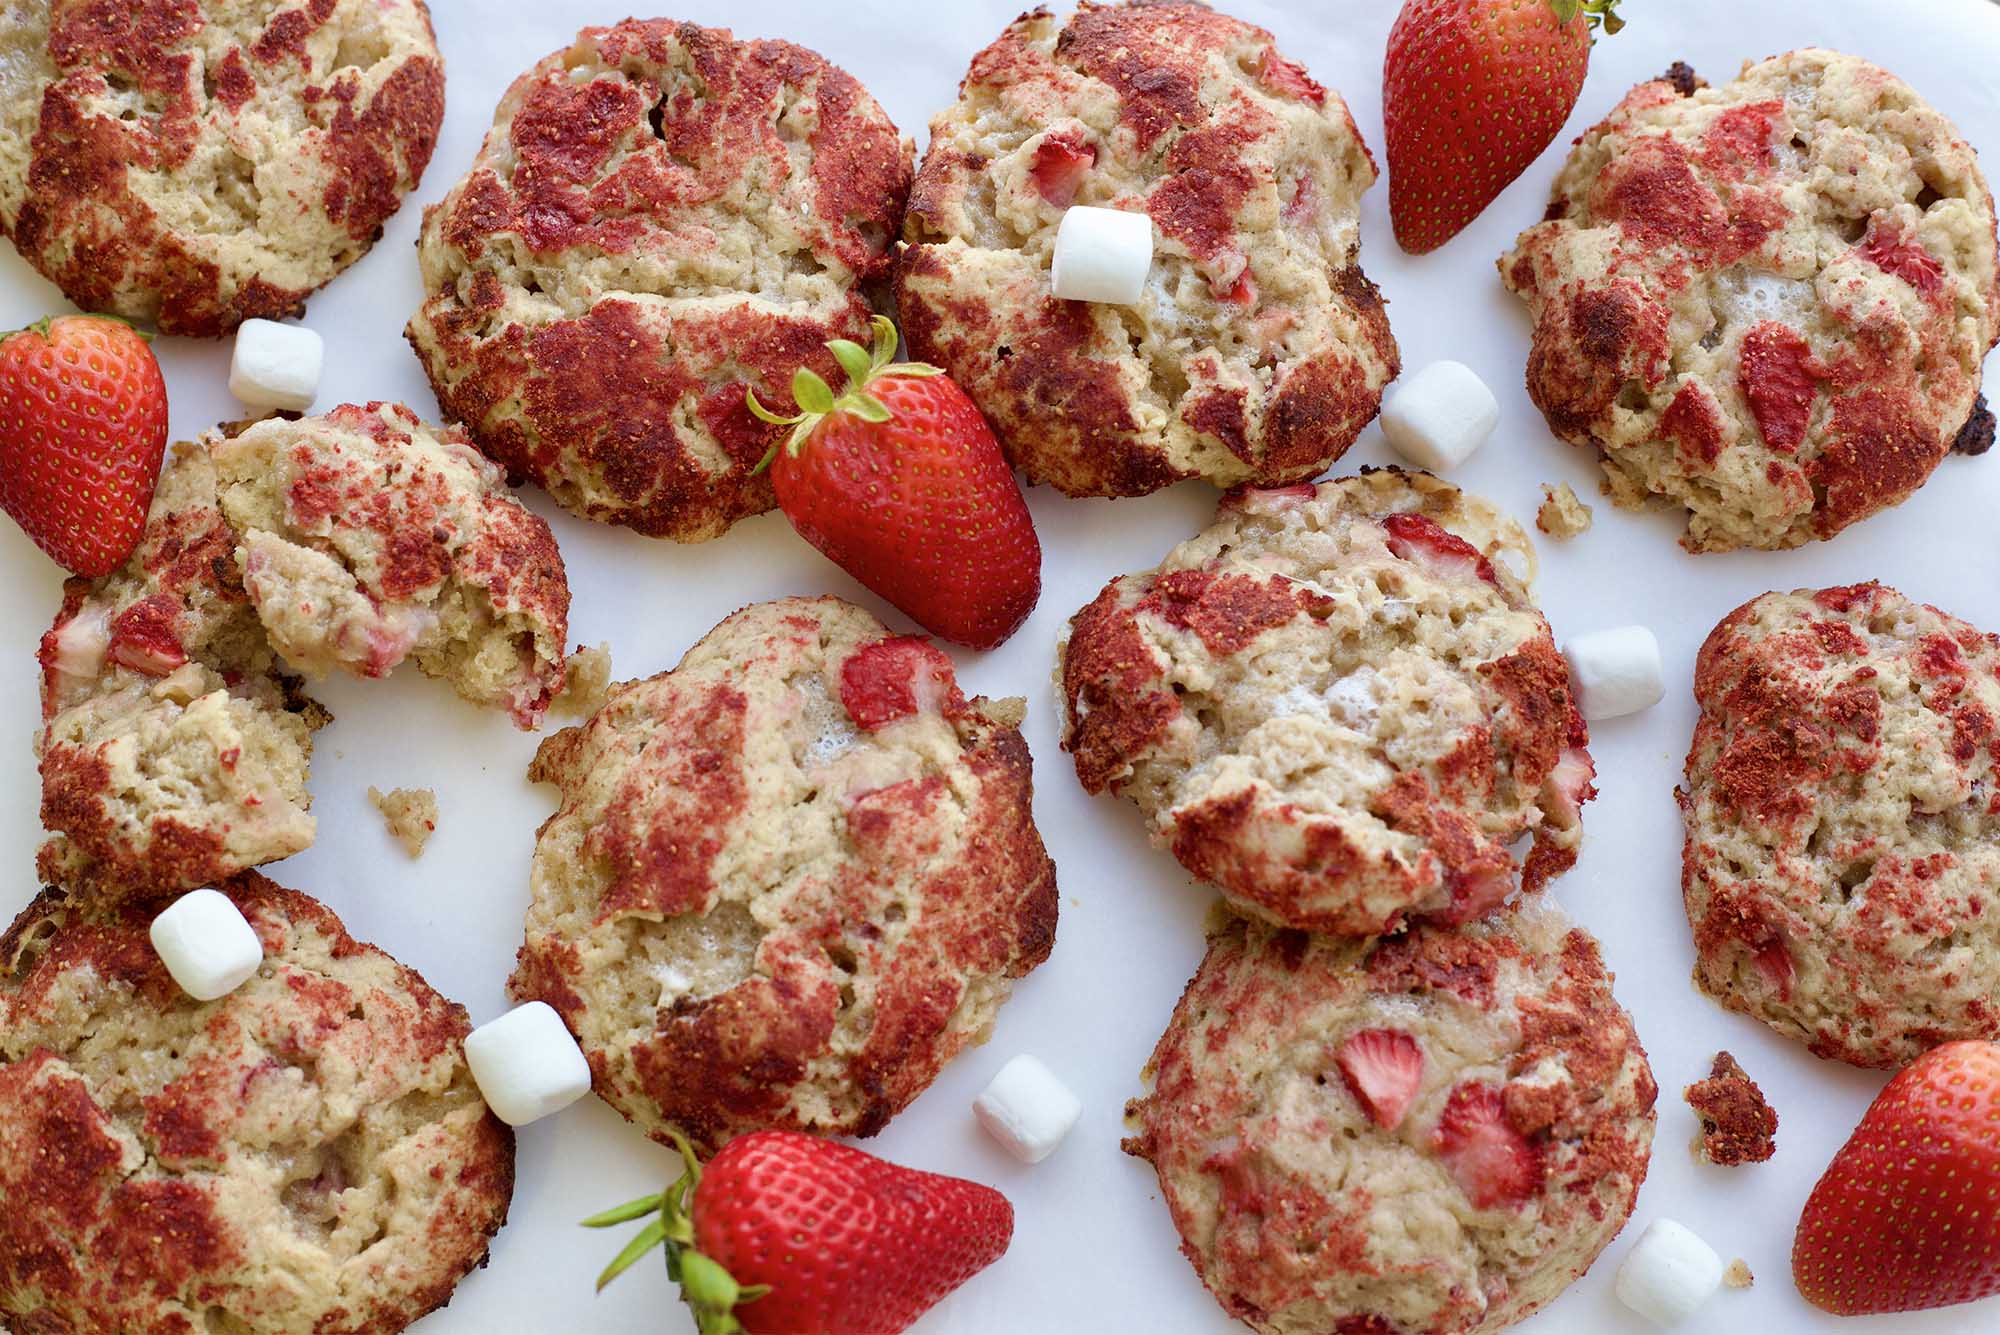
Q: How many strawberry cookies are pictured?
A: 10